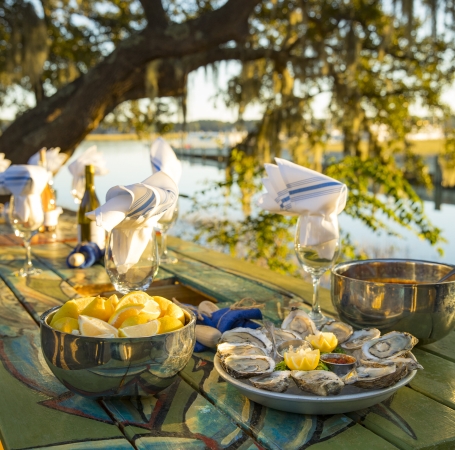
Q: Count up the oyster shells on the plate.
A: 12